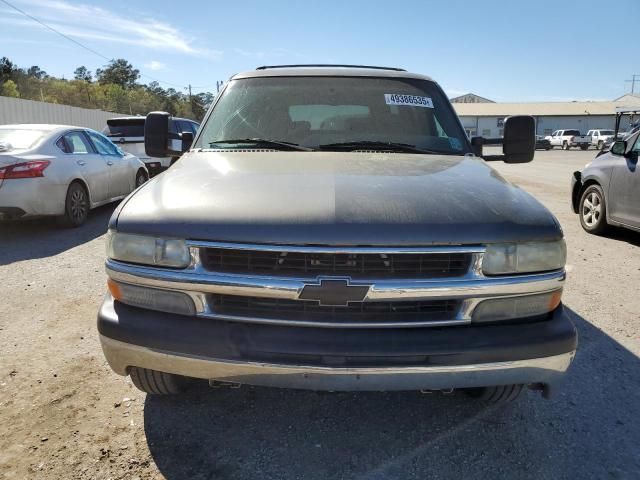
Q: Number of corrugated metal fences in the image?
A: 1